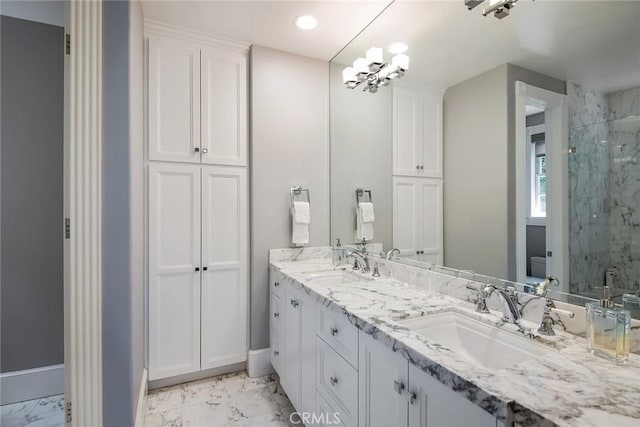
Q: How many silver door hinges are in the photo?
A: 3